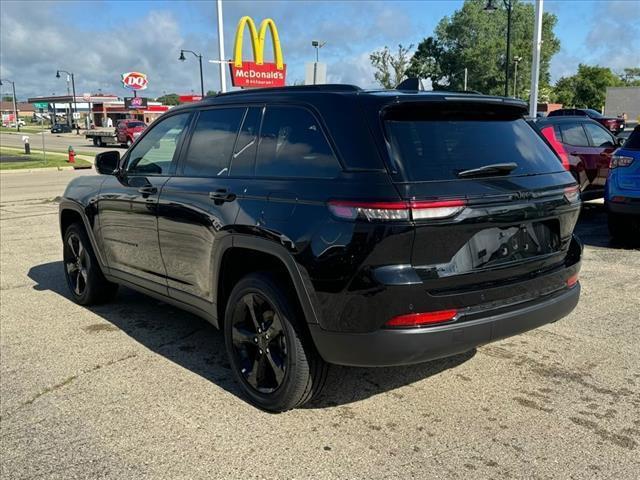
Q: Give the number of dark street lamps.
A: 4